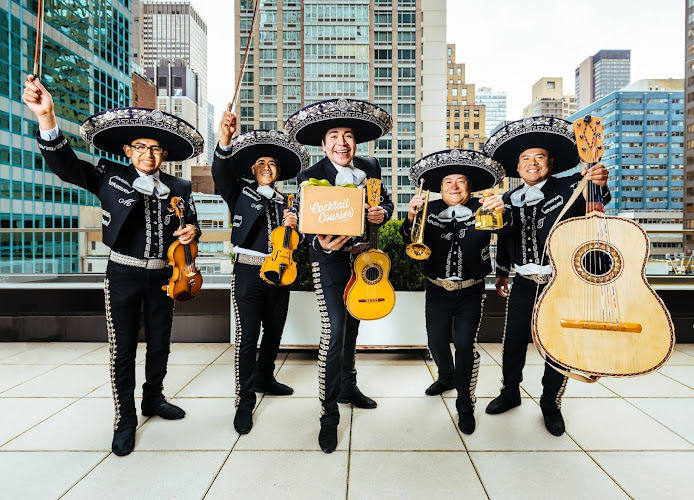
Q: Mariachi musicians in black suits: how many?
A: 5